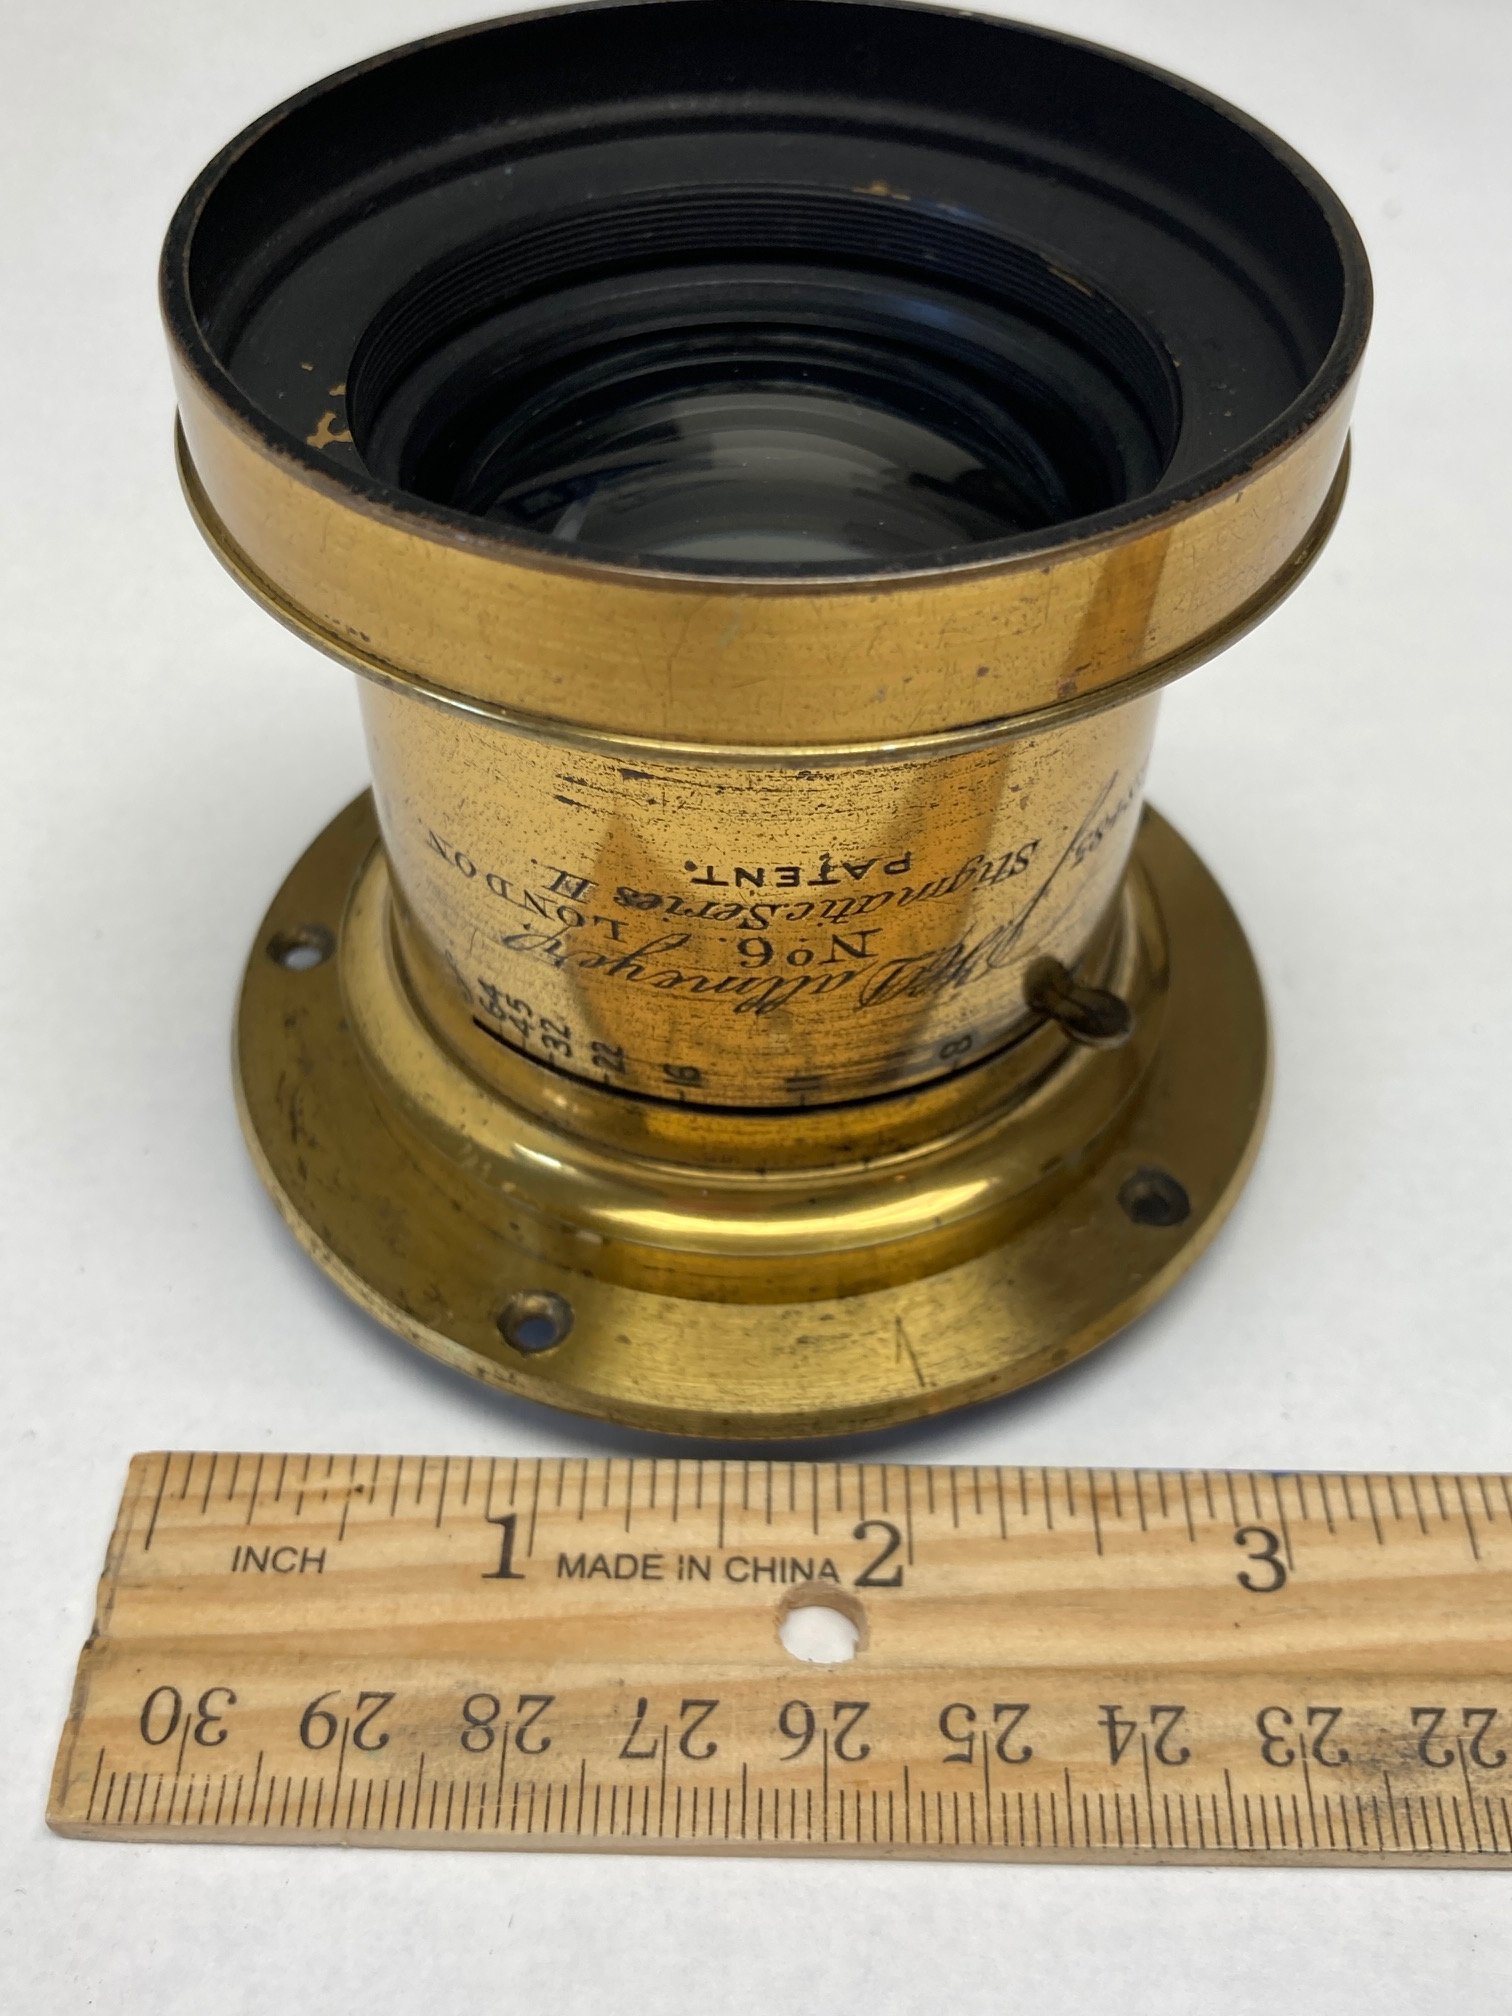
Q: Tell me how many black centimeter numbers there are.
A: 9